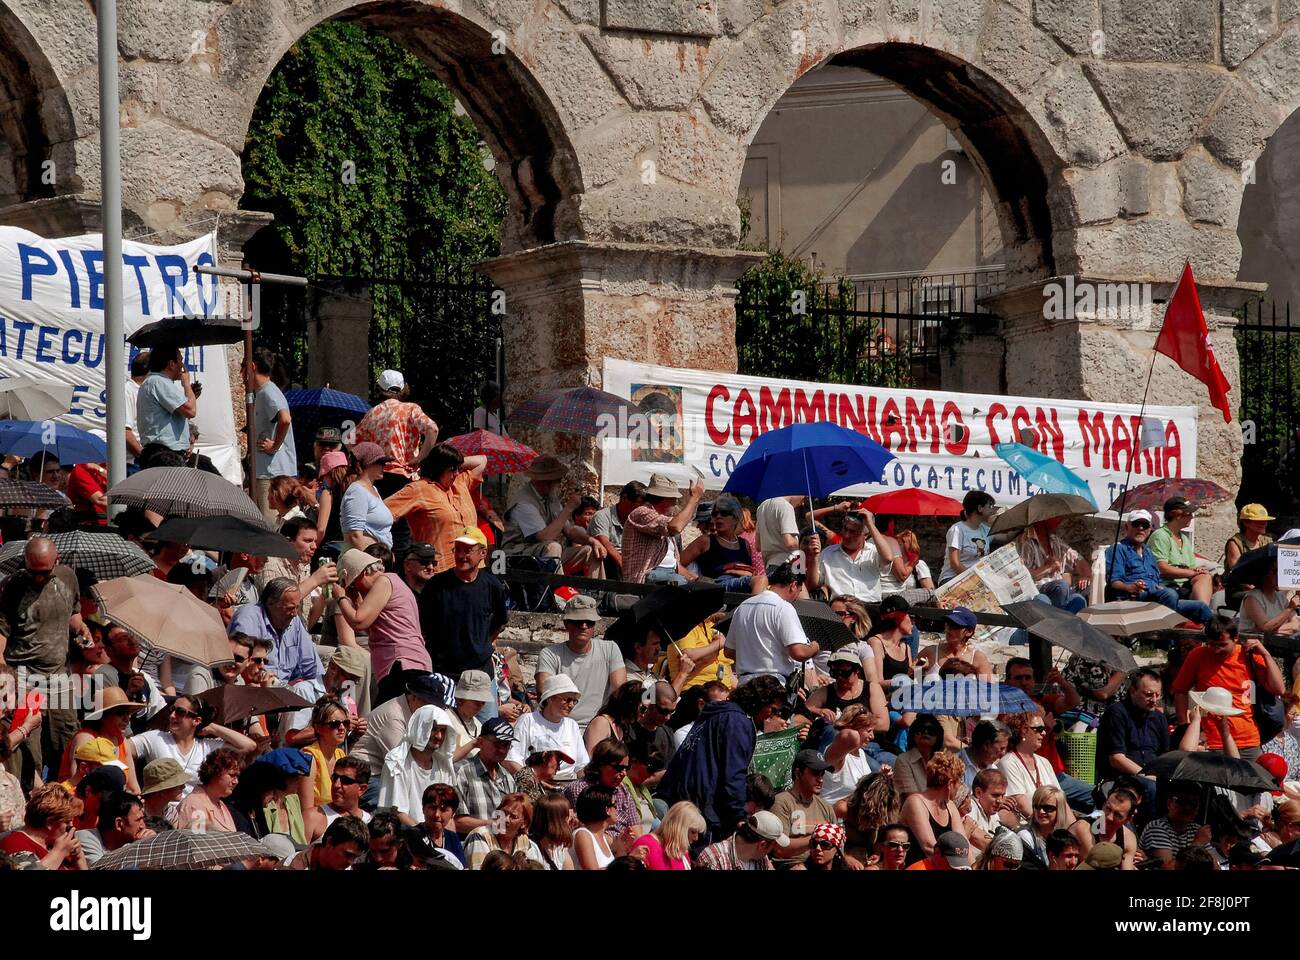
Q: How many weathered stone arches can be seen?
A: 4